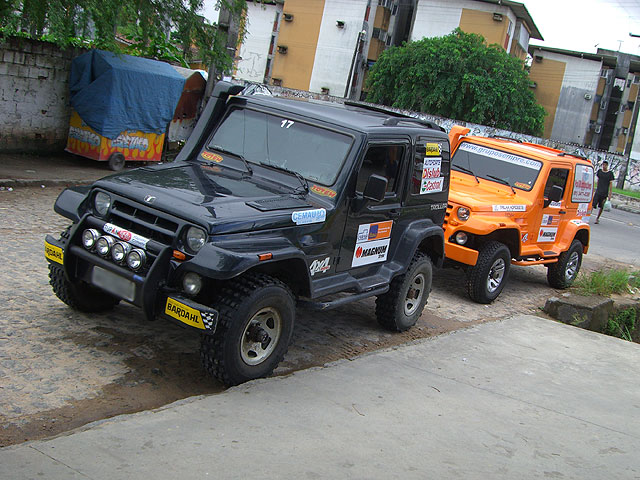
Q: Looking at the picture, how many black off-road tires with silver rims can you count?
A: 4